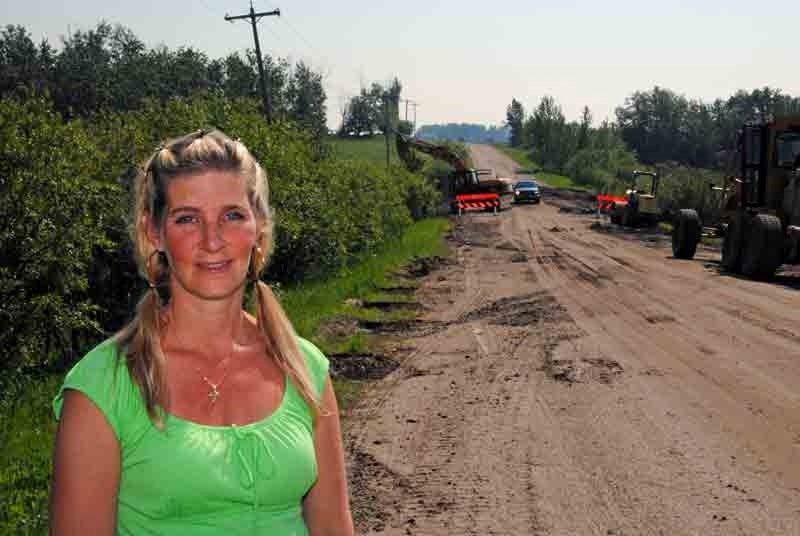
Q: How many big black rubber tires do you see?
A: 3